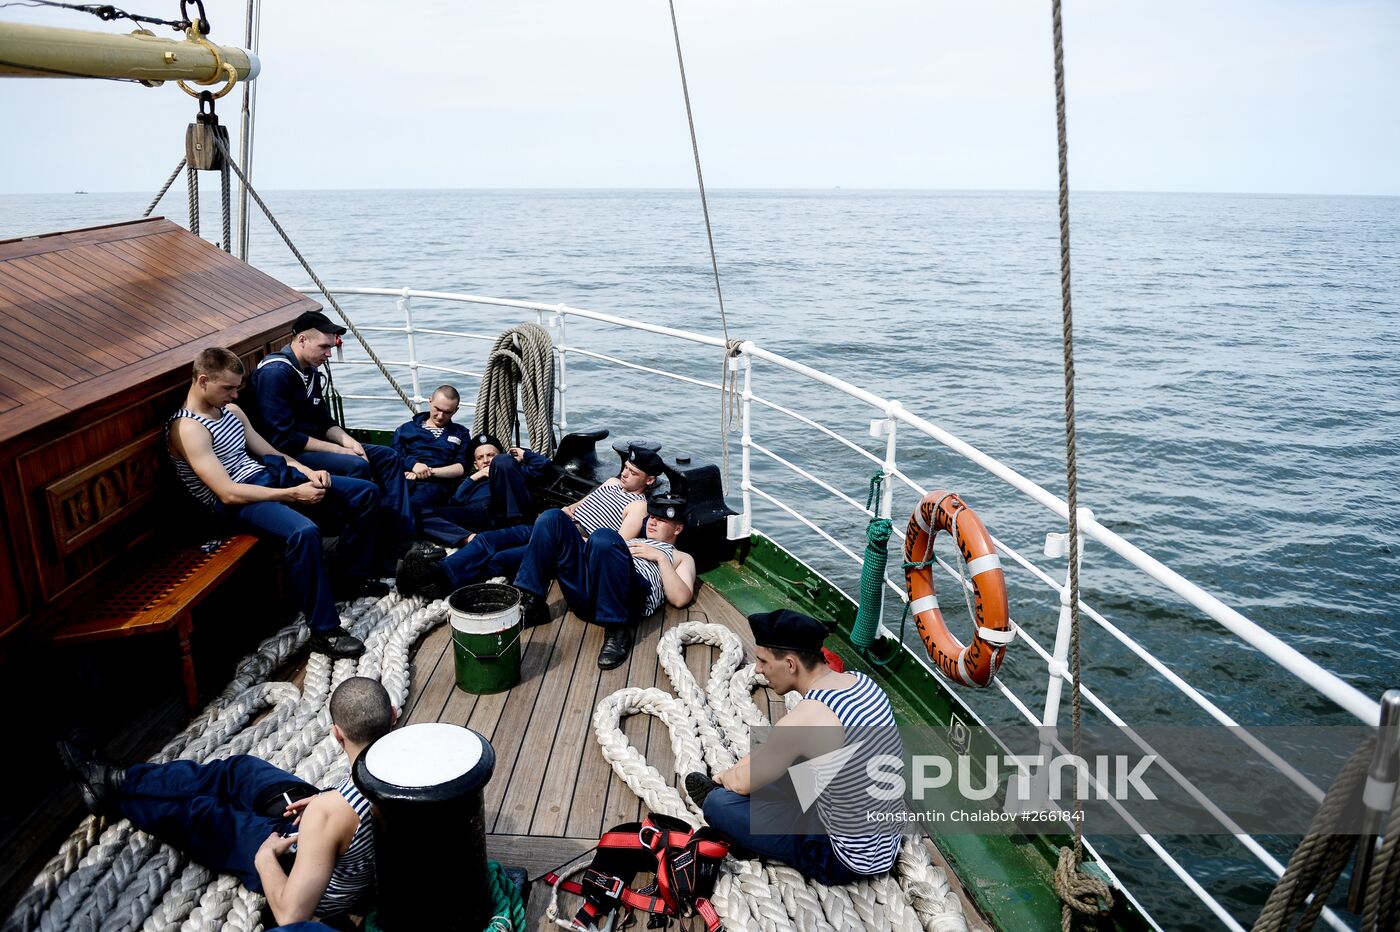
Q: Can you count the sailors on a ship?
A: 8